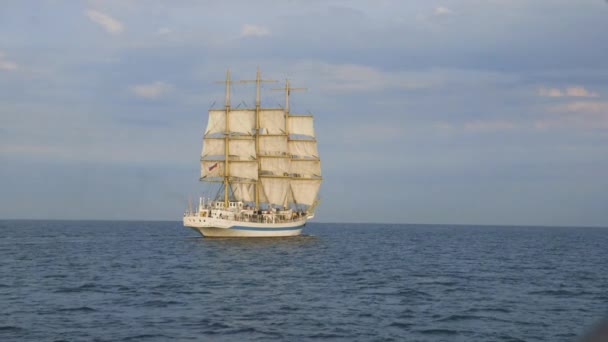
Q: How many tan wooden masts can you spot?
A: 3